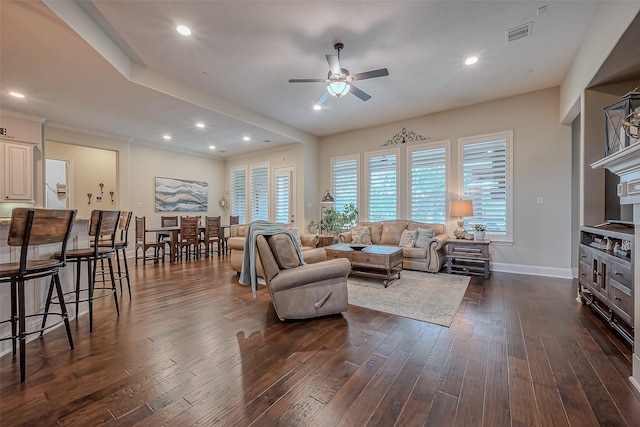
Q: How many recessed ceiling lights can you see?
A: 8